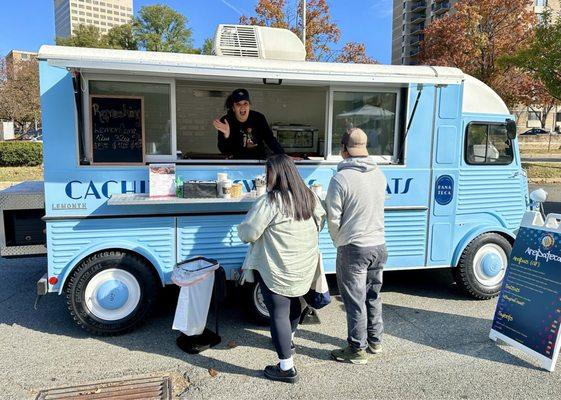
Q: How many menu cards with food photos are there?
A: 1